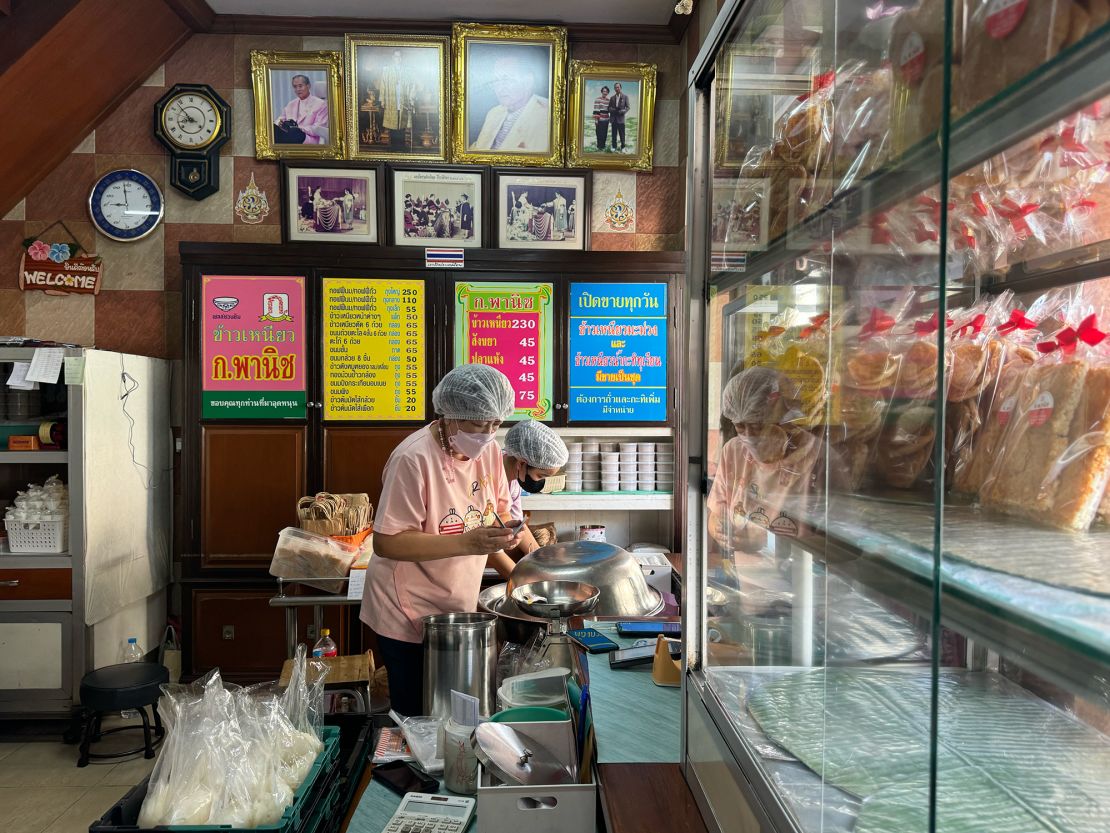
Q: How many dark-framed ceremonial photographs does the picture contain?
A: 3